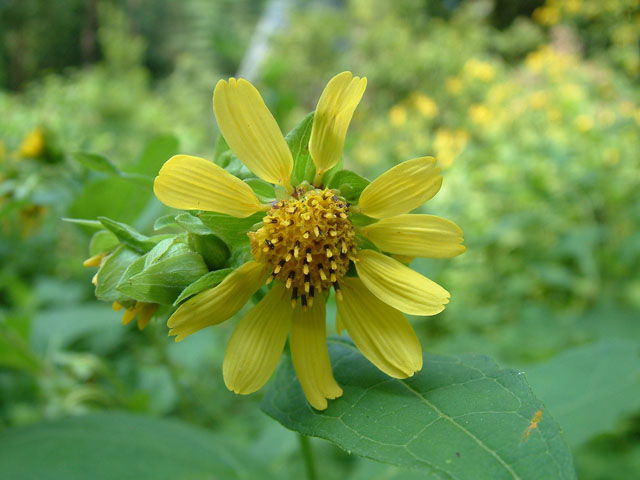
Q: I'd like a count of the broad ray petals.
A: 10